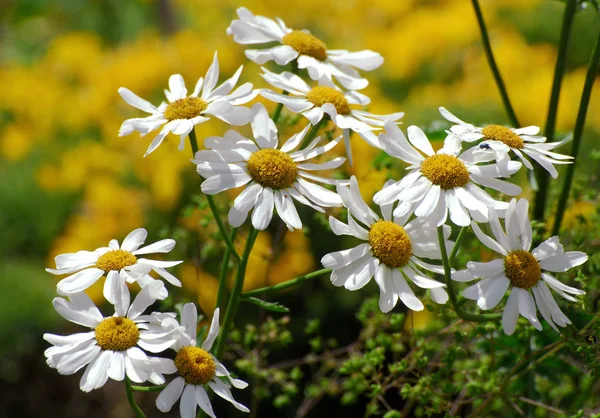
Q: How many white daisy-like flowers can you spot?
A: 11